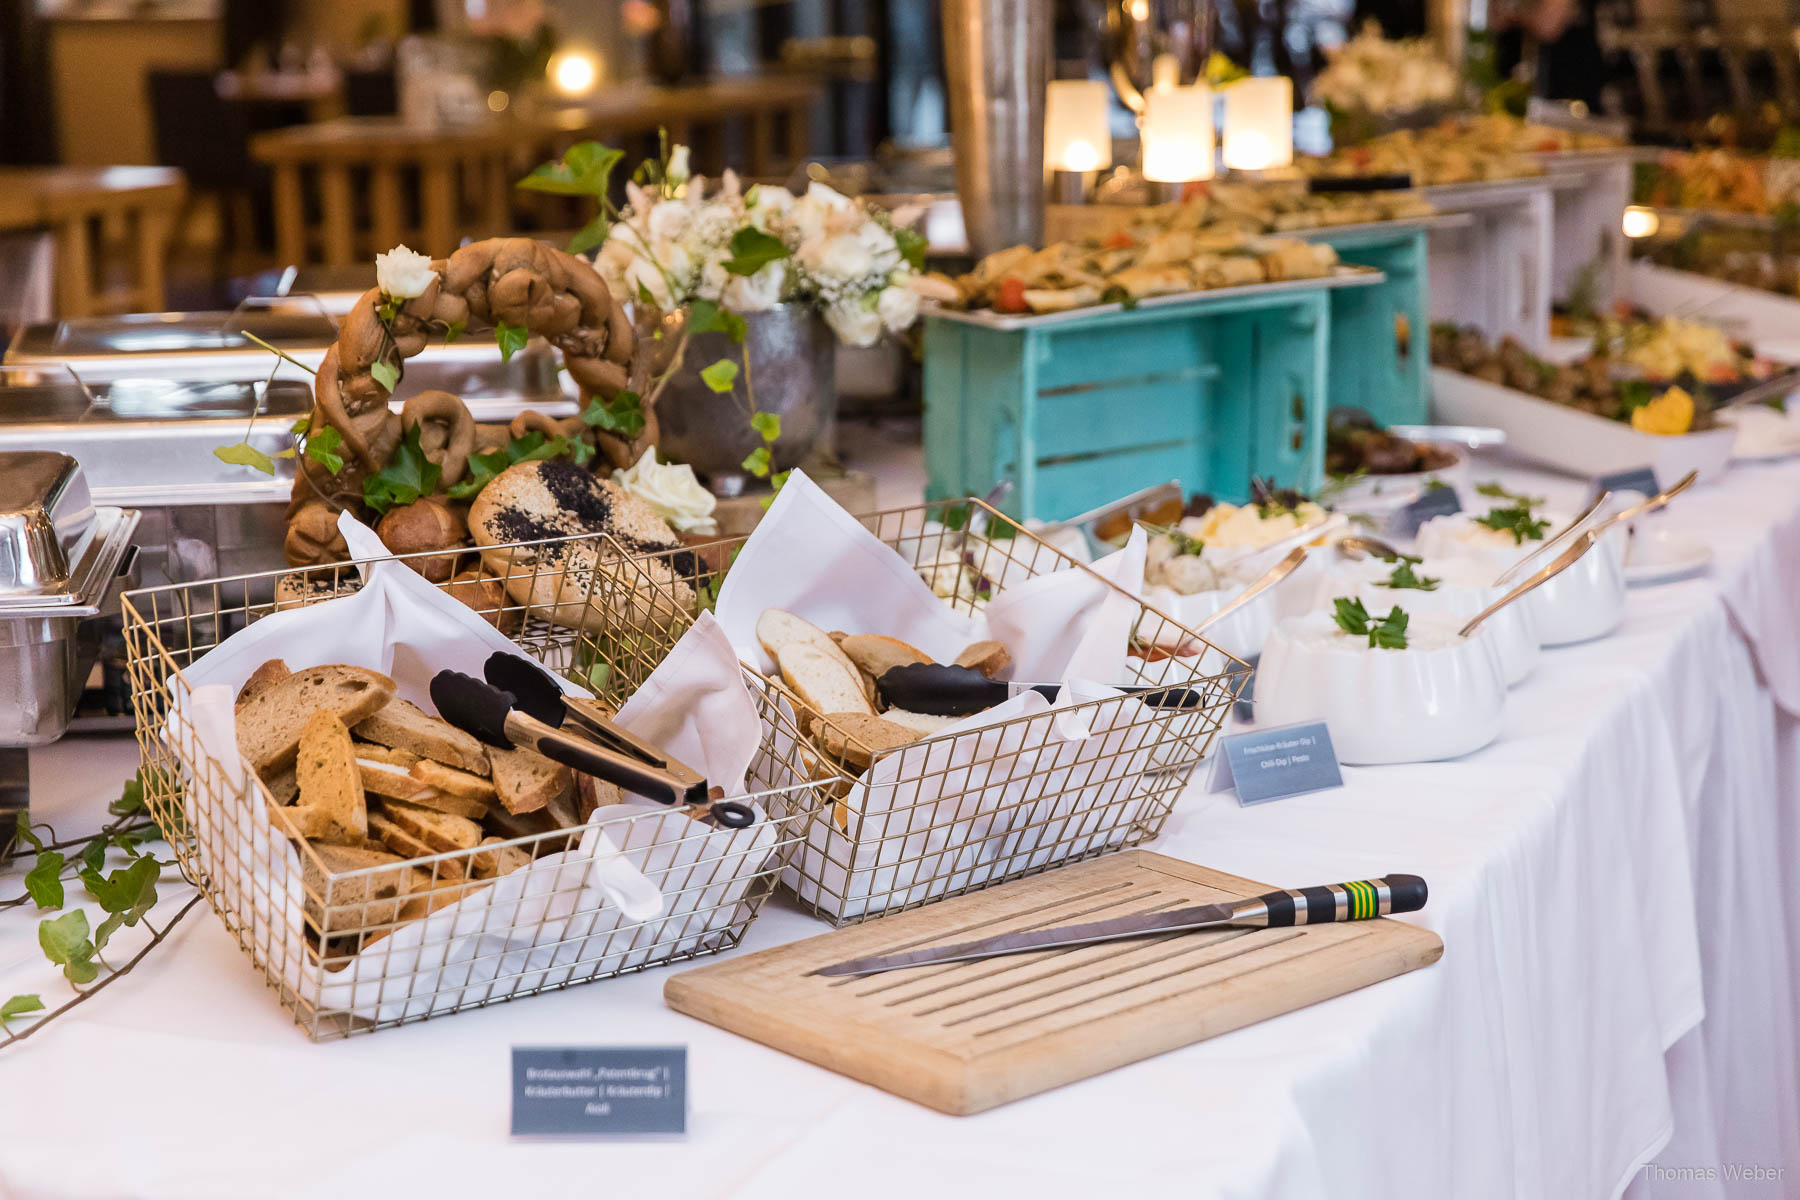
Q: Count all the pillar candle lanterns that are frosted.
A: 3